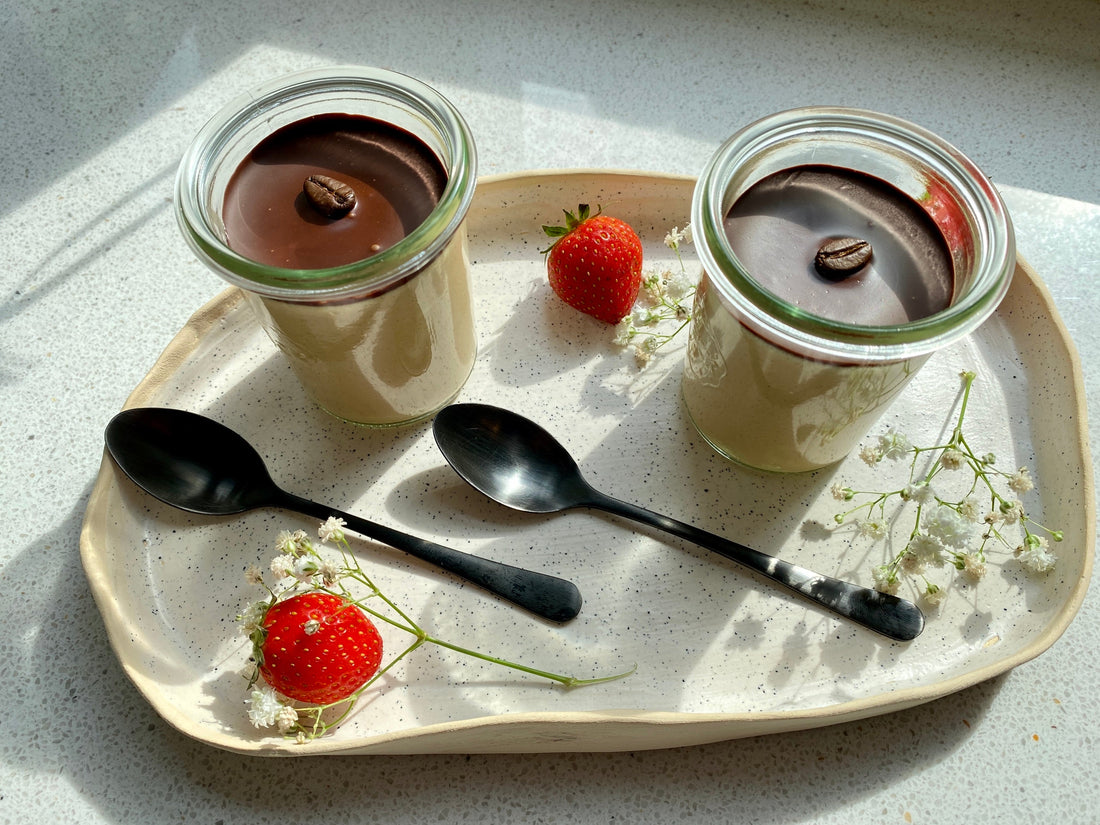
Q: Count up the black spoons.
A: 2